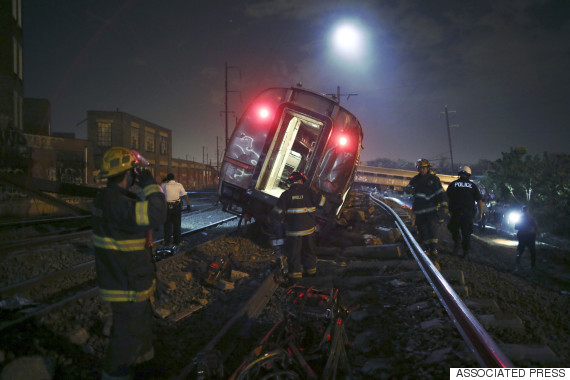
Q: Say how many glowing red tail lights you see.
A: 2